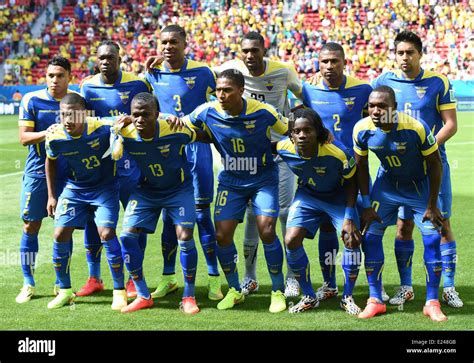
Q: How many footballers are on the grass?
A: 11